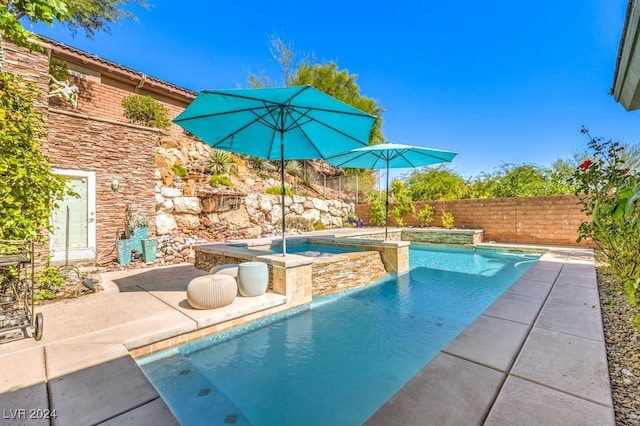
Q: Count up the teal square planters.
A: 3